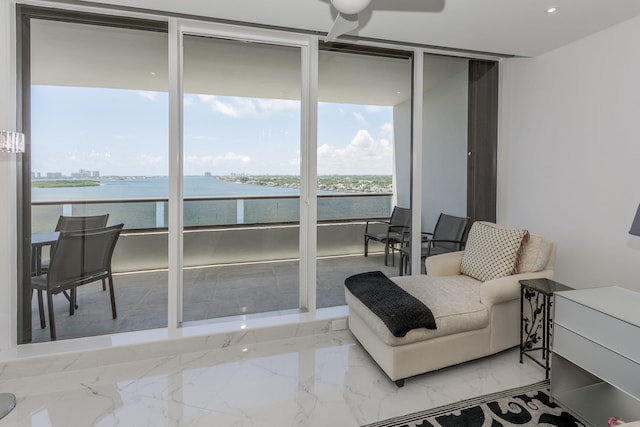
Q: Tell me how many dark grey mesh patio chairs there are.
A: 4